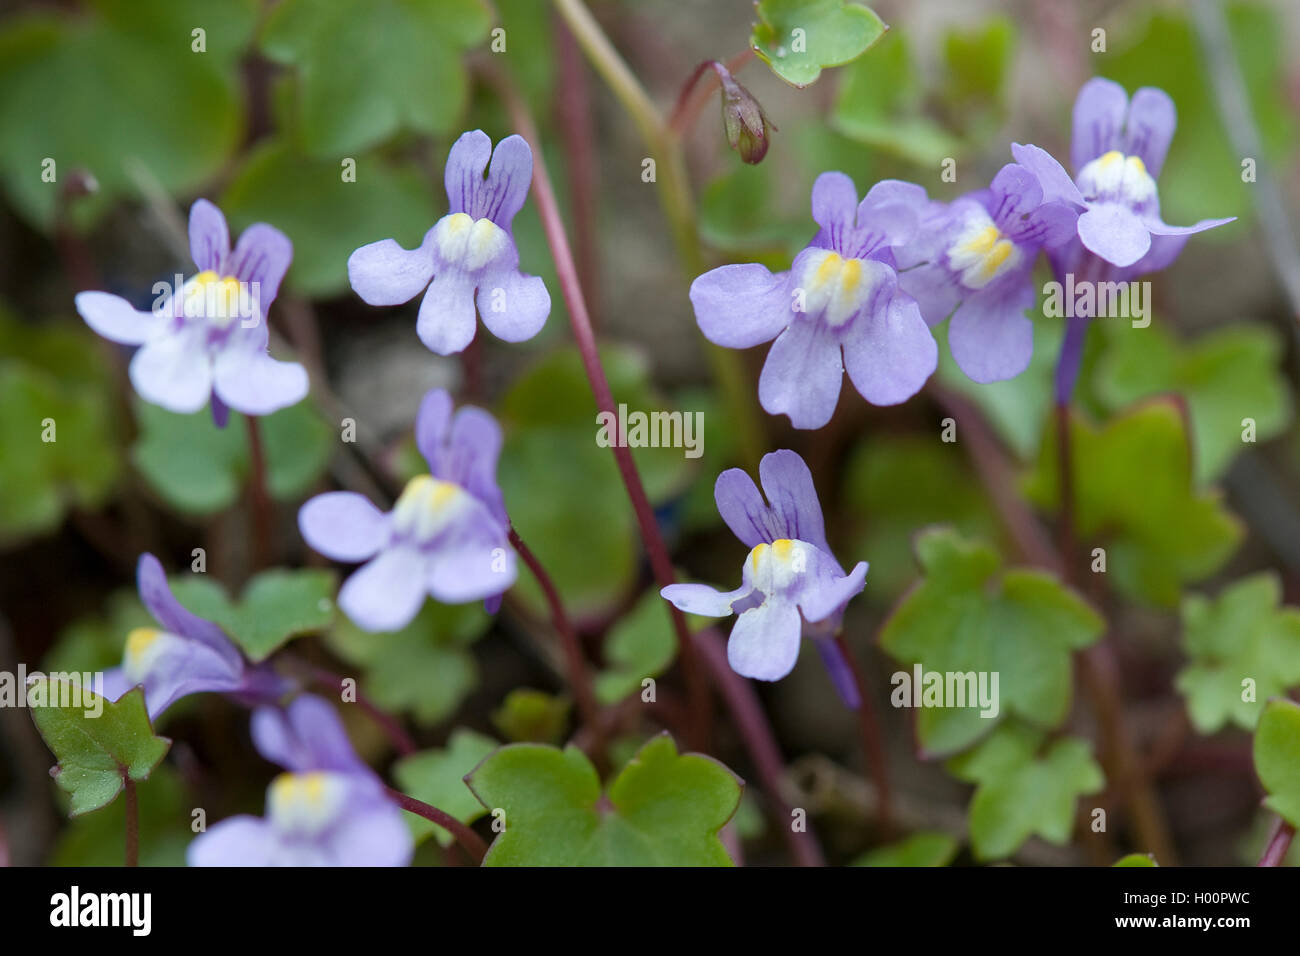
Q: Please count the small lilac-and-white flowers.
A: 9